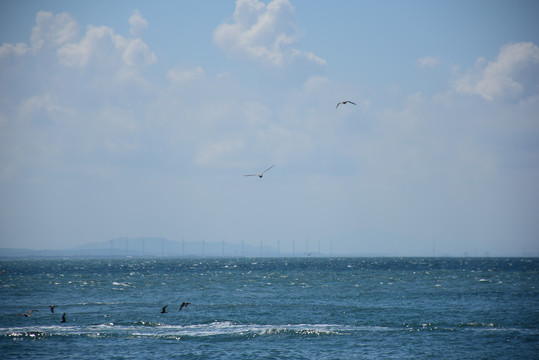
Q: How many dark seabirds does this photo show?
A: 7